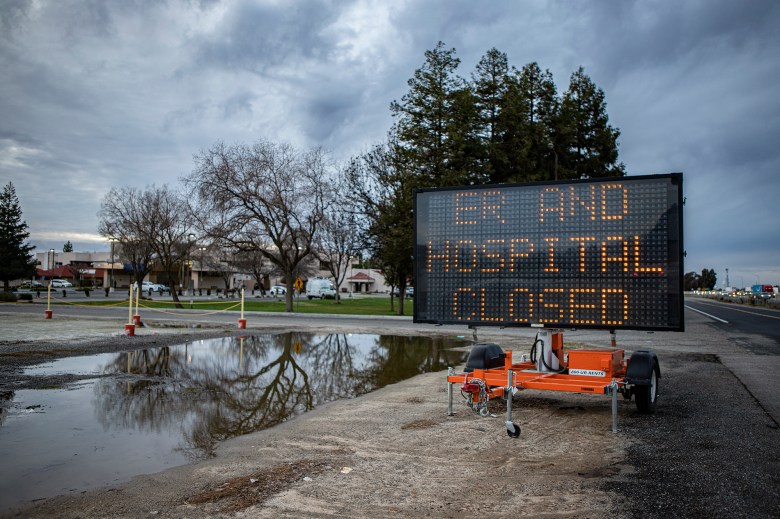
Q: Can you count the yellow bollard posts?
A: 4